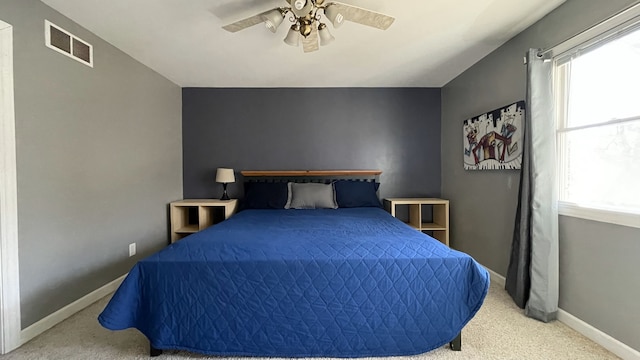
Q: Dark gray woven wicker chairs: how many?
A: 0